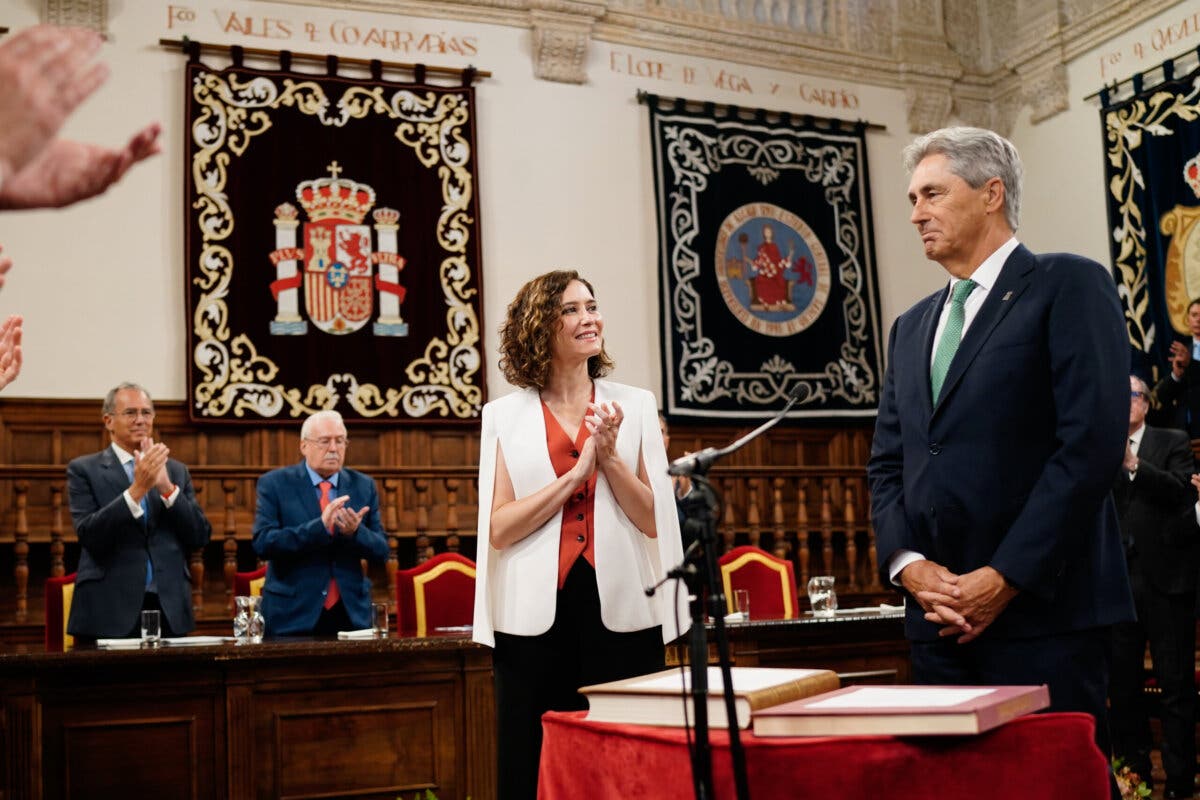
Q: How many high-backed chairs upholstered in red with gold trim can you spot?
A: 4